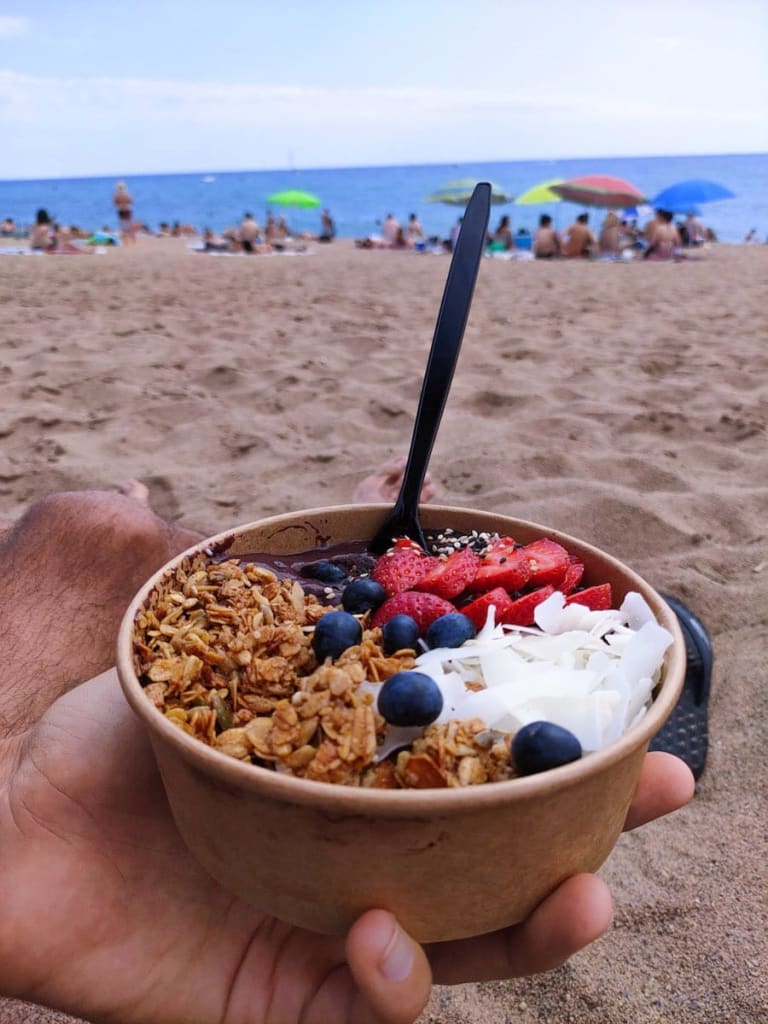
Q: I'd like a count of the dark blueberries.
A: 7